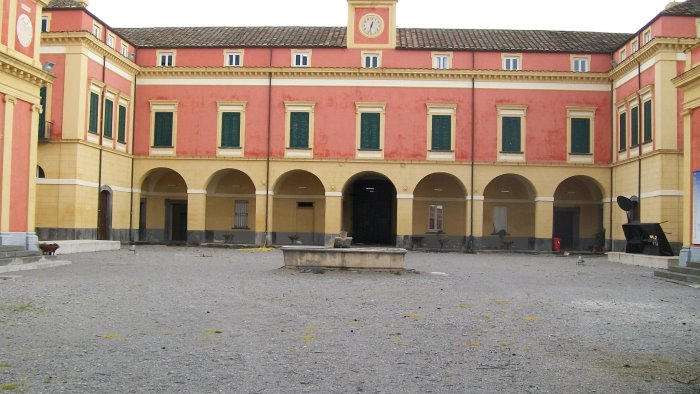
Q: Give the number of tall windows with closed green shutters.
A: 13